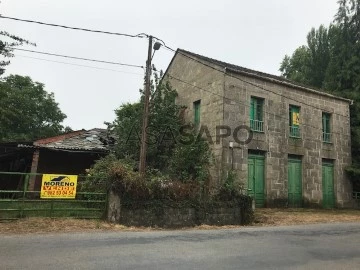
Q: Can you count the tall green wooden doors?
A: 3